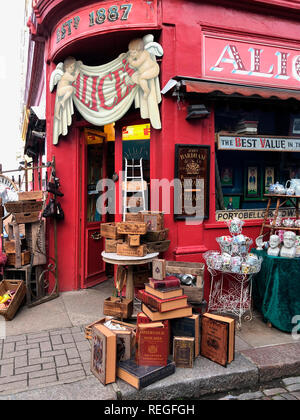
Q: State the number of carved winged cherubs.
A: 2